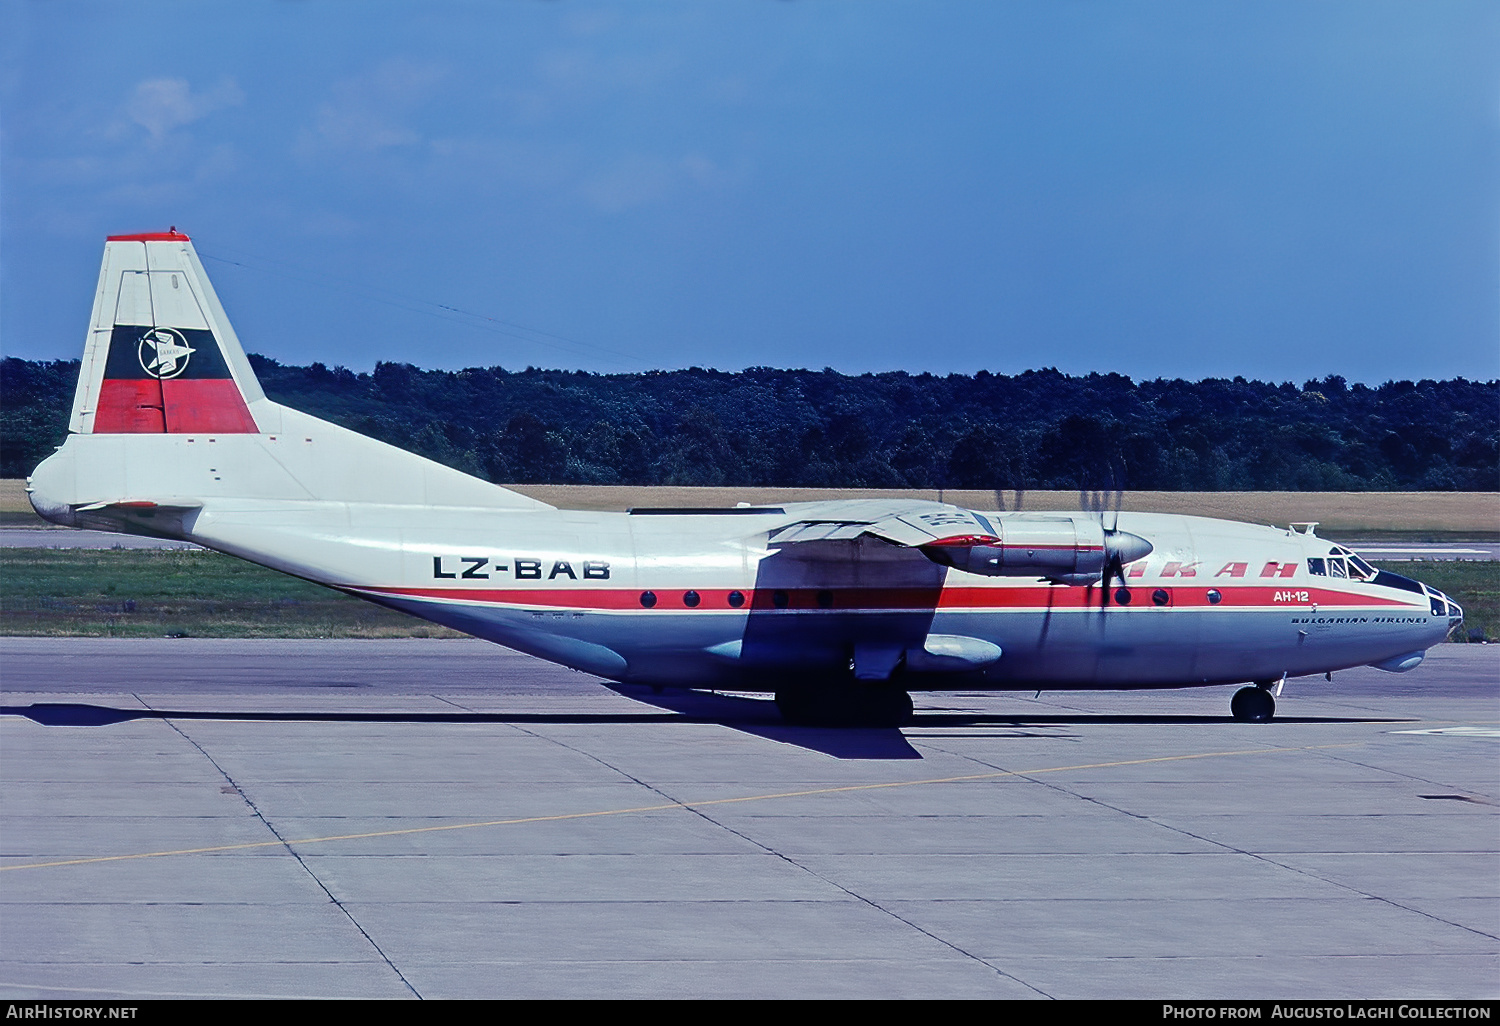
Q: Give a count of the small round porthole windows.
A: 8